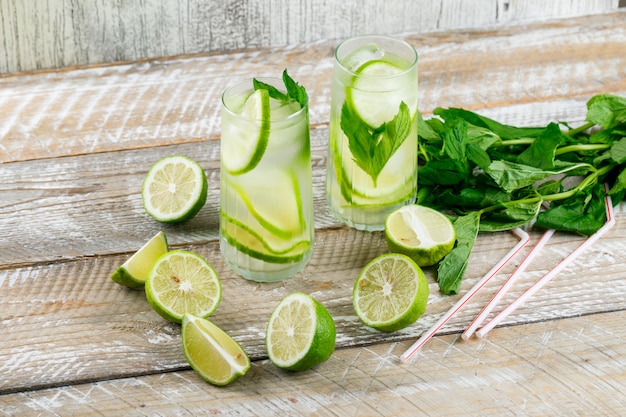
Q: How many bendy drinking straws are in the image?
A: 3